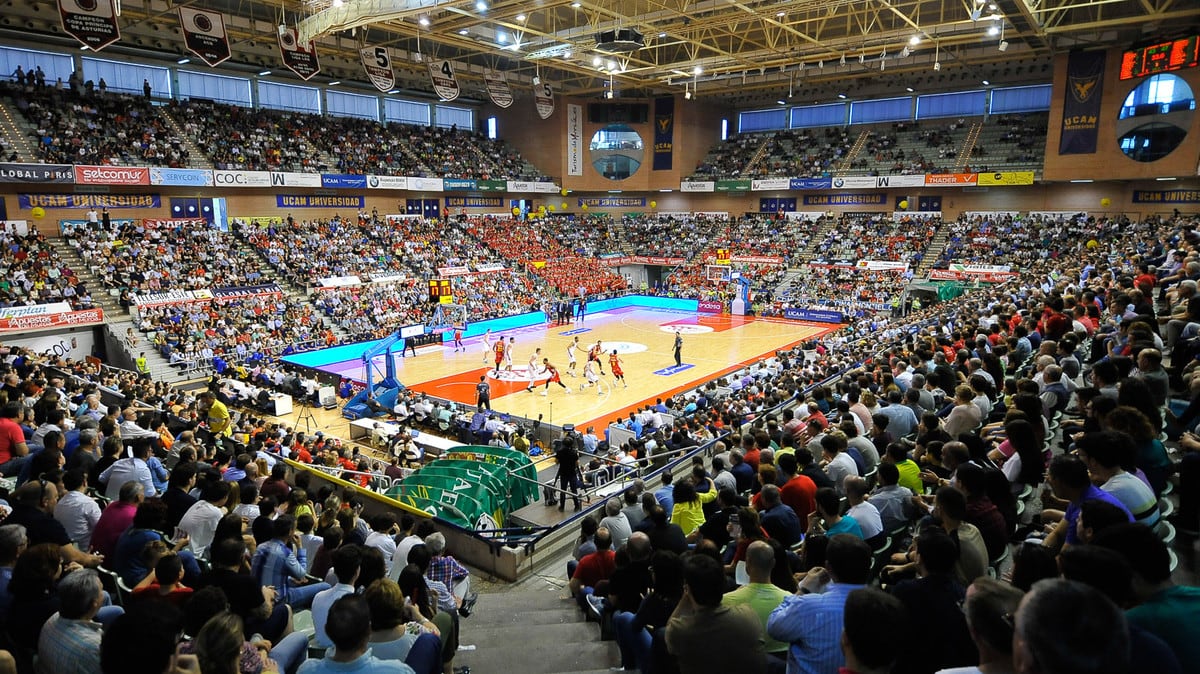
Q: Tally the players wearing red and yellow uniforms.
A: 5